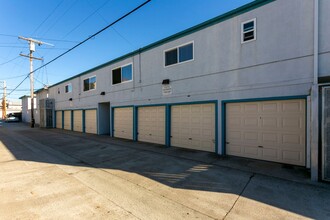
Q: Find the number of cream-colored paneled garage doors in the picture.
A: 8